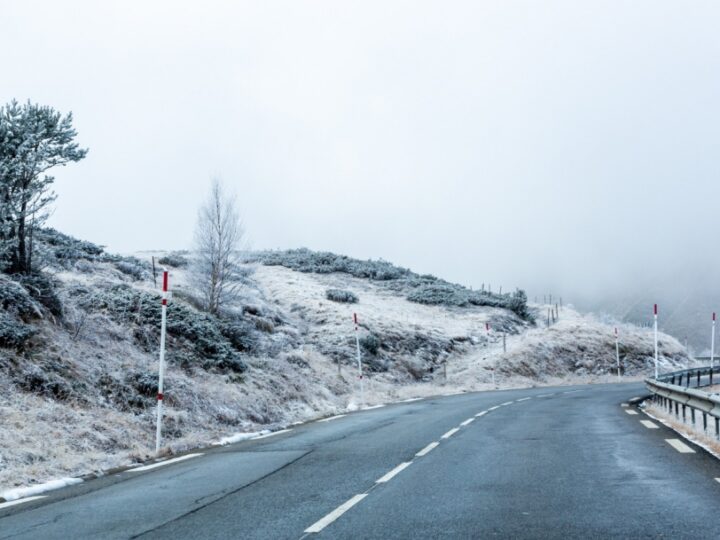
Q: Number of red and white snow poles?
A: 6